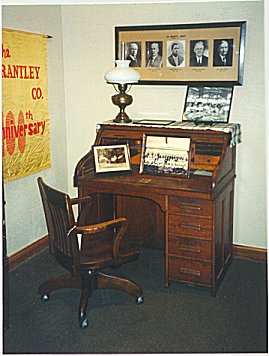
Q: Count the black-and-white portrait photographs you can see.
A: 5